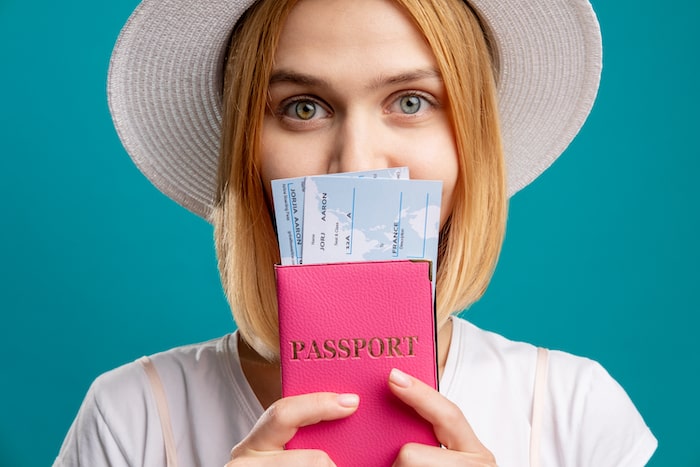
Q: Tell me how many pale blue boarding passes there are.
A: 2